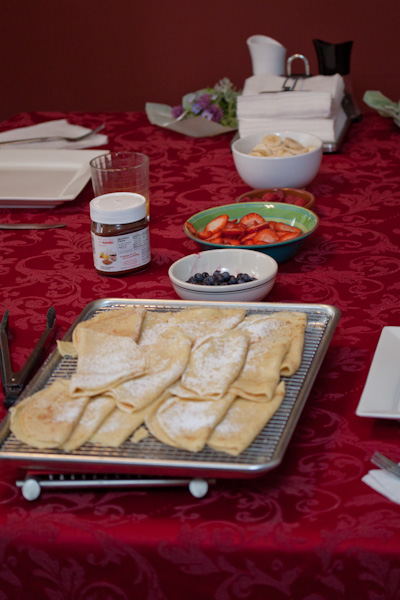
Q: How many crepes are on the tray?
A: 12